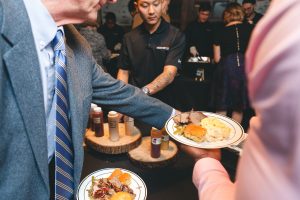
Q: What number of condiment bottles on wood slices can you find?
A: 6